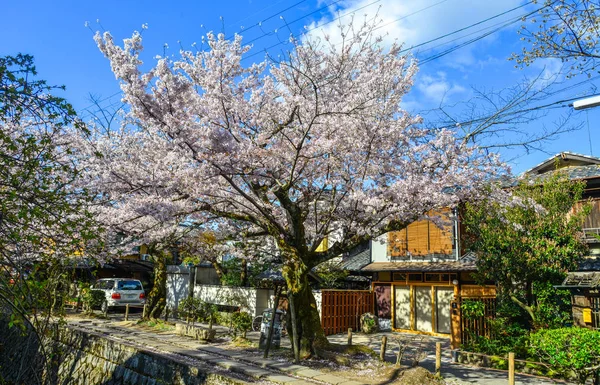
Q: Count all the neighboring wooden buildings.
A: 2